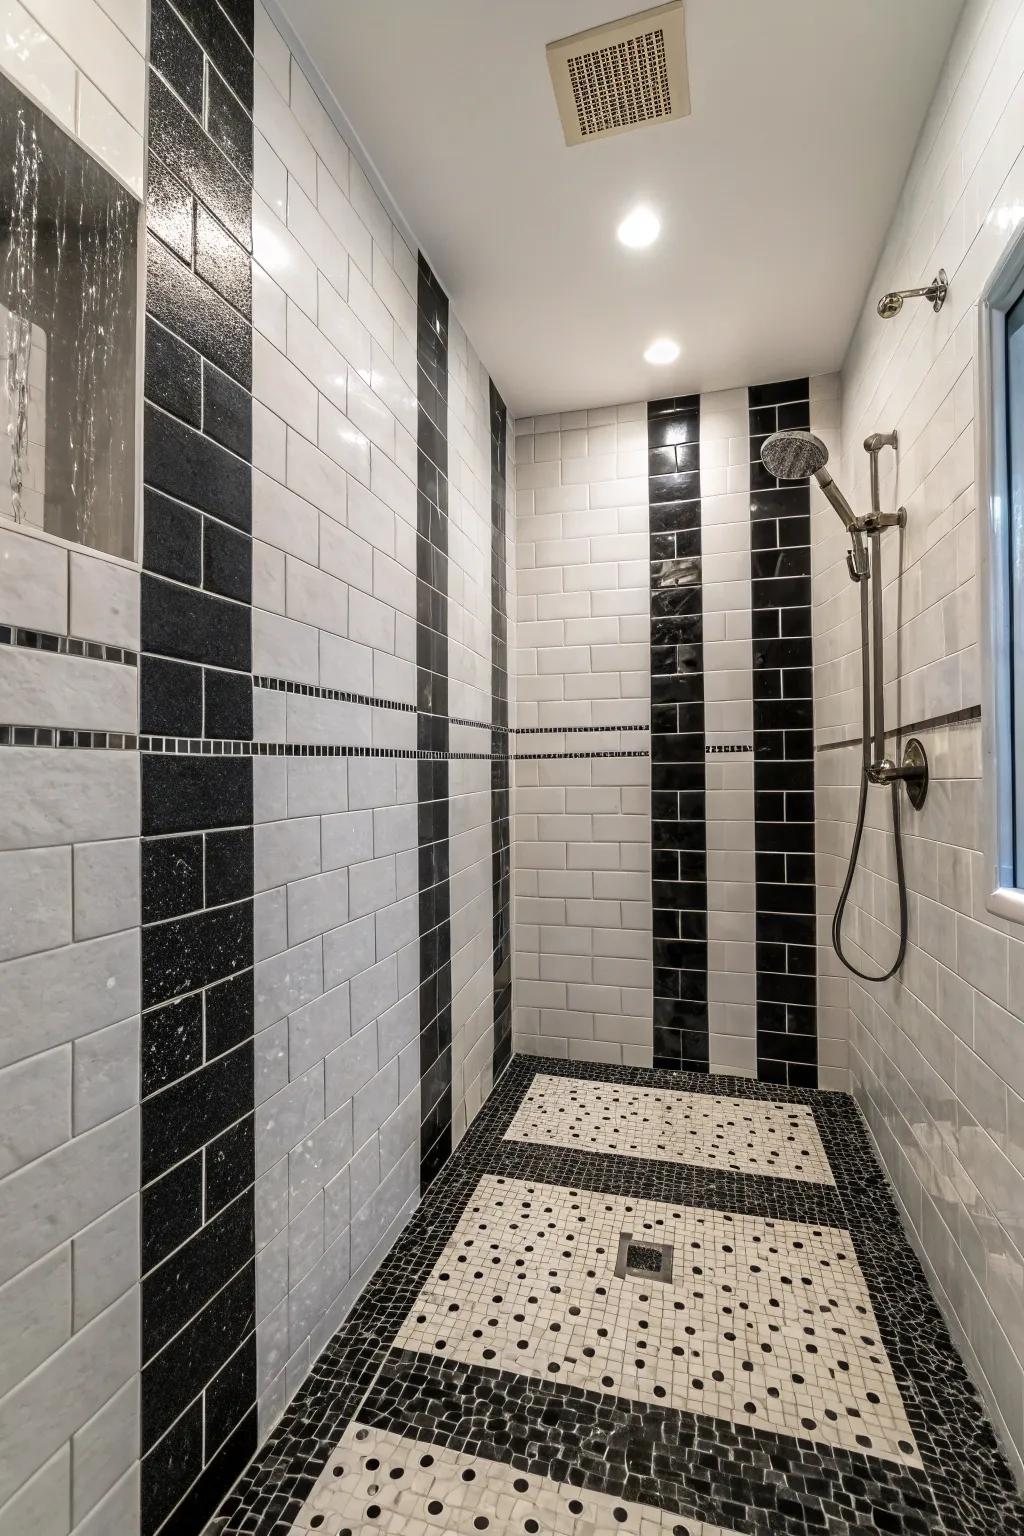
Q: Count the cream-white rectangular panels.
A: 3